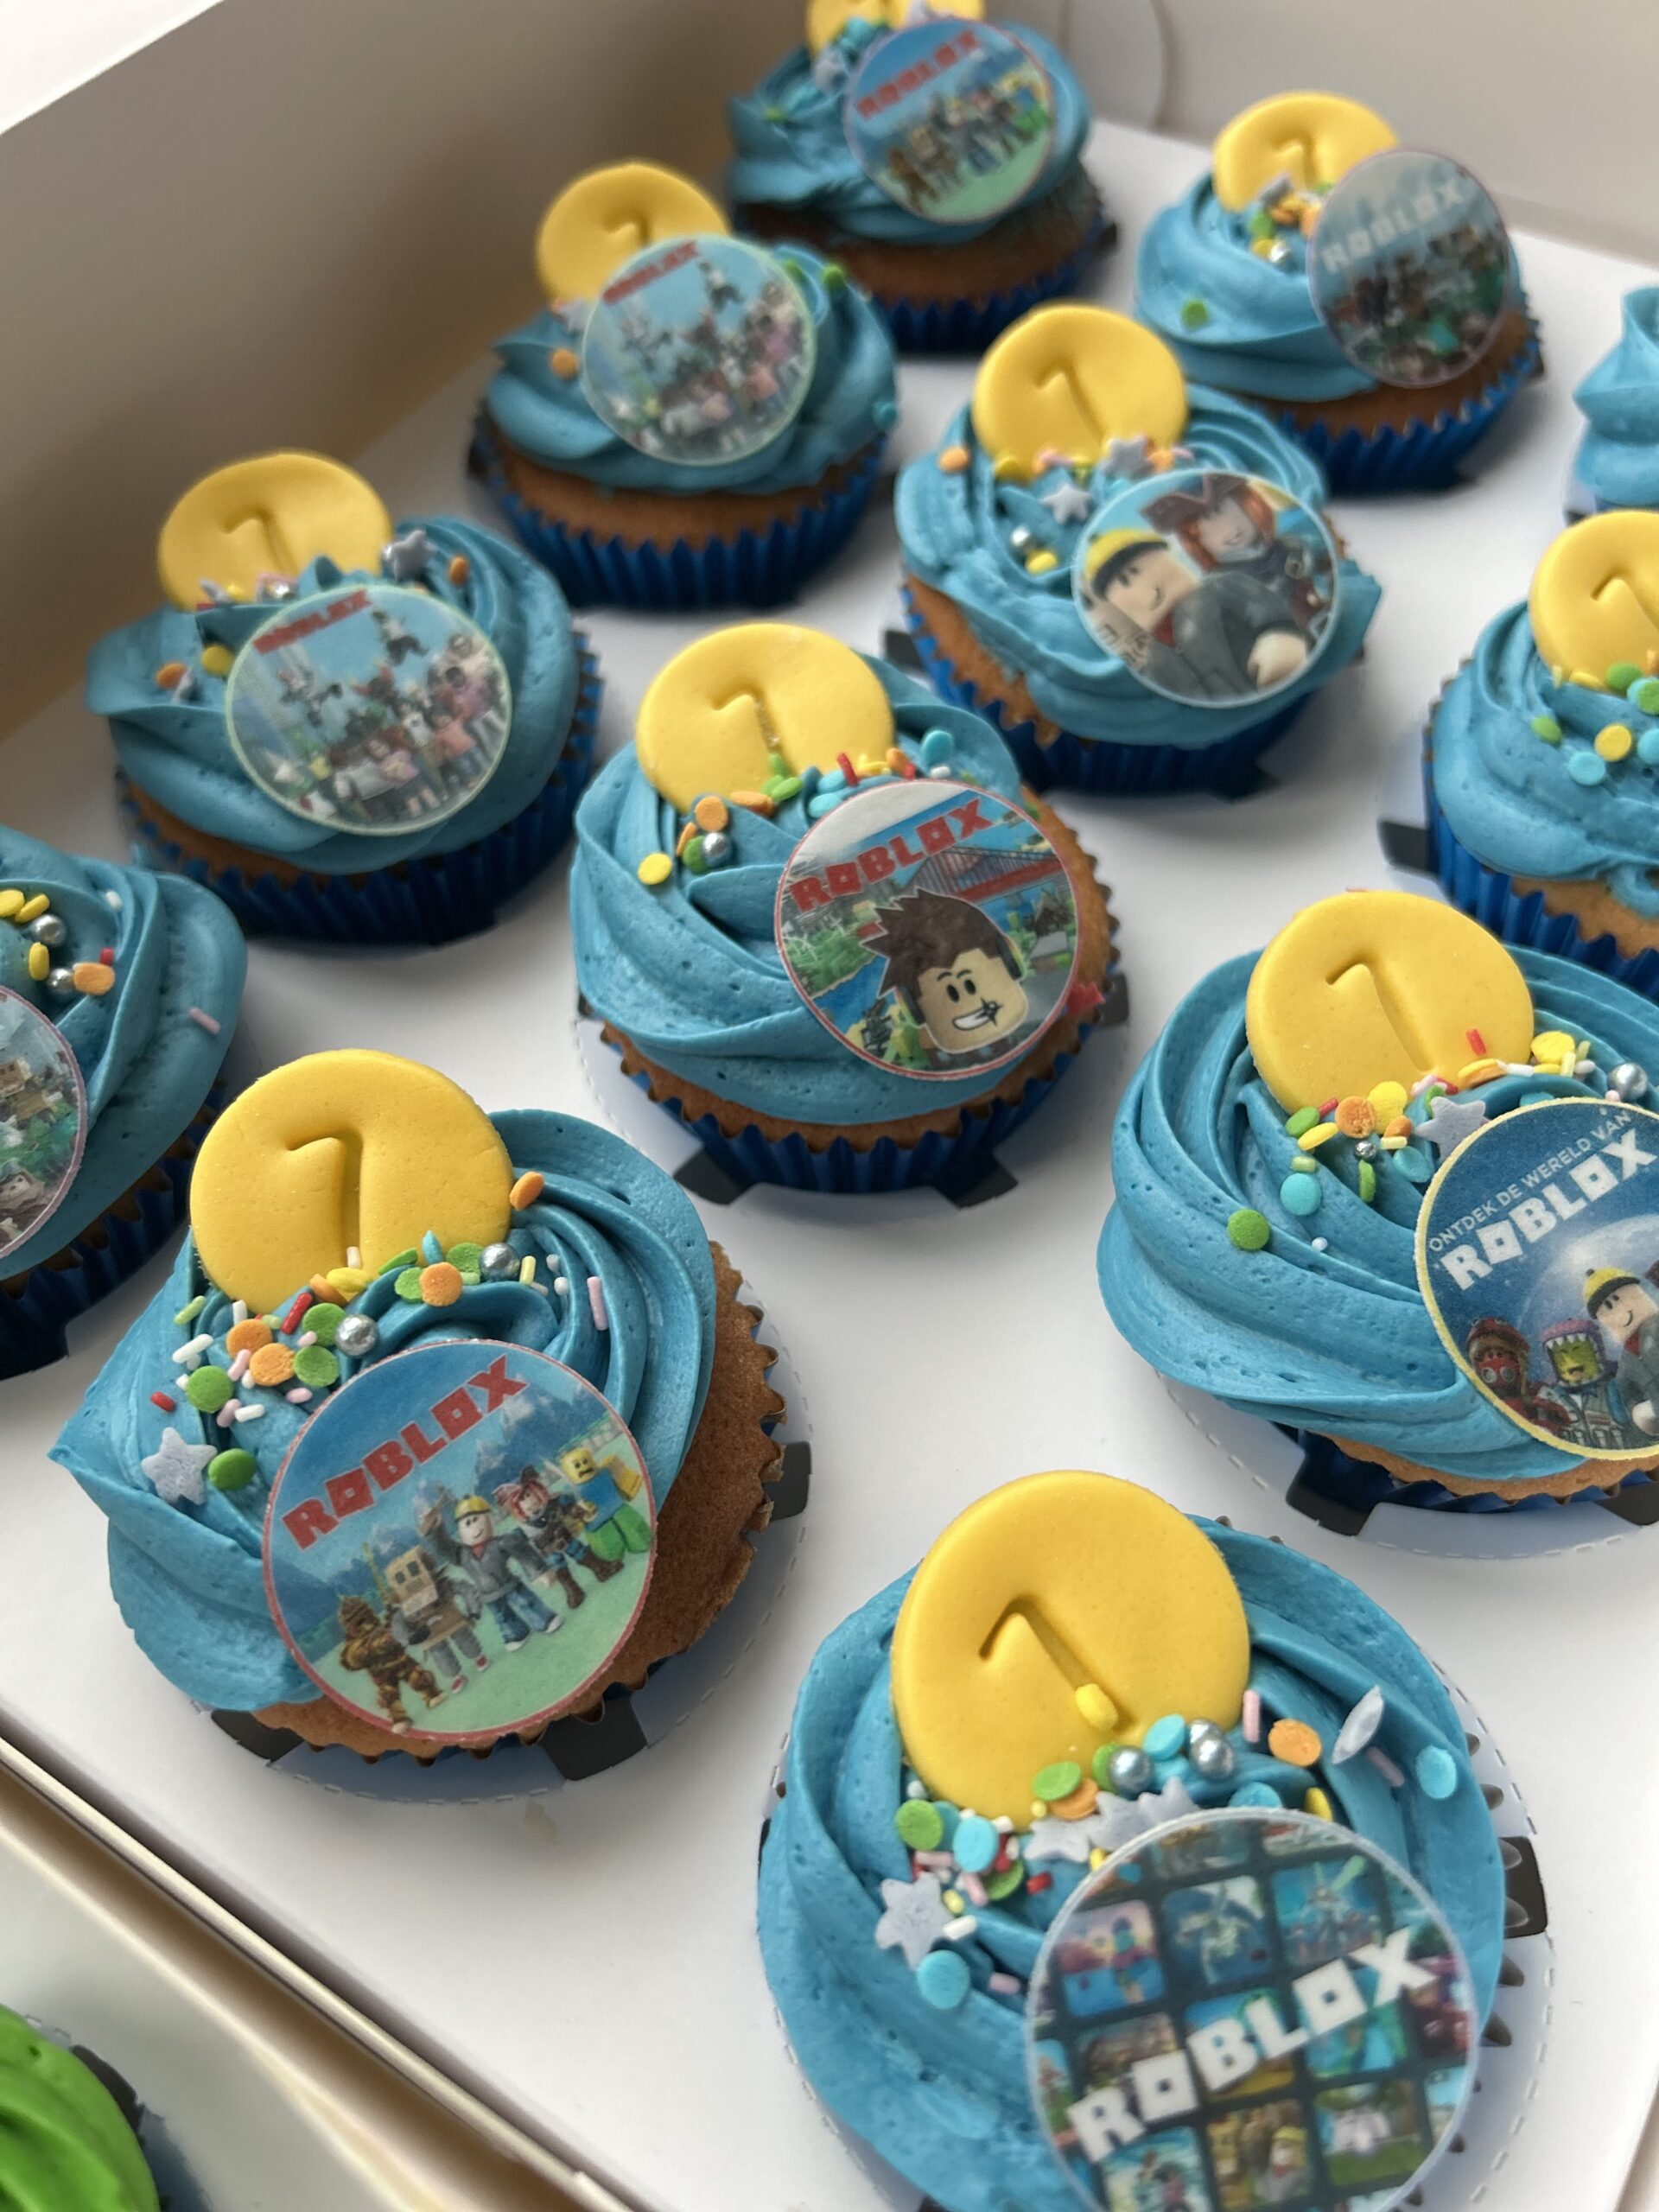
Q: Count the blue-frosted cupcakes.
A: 12